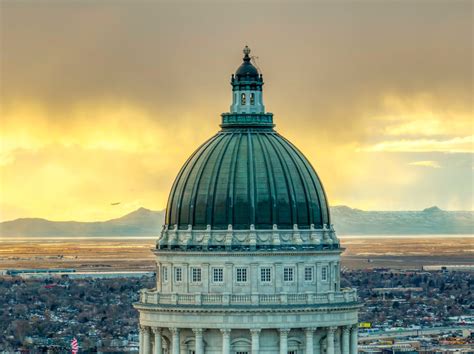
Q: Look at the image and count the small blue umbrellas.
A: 0